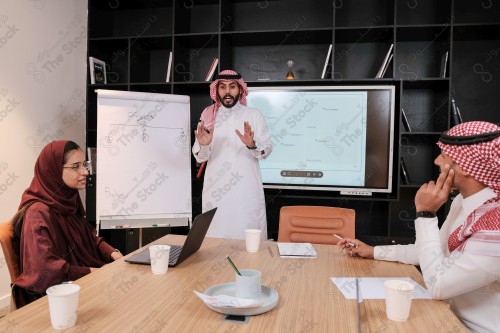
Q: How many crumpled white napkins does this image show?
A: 1